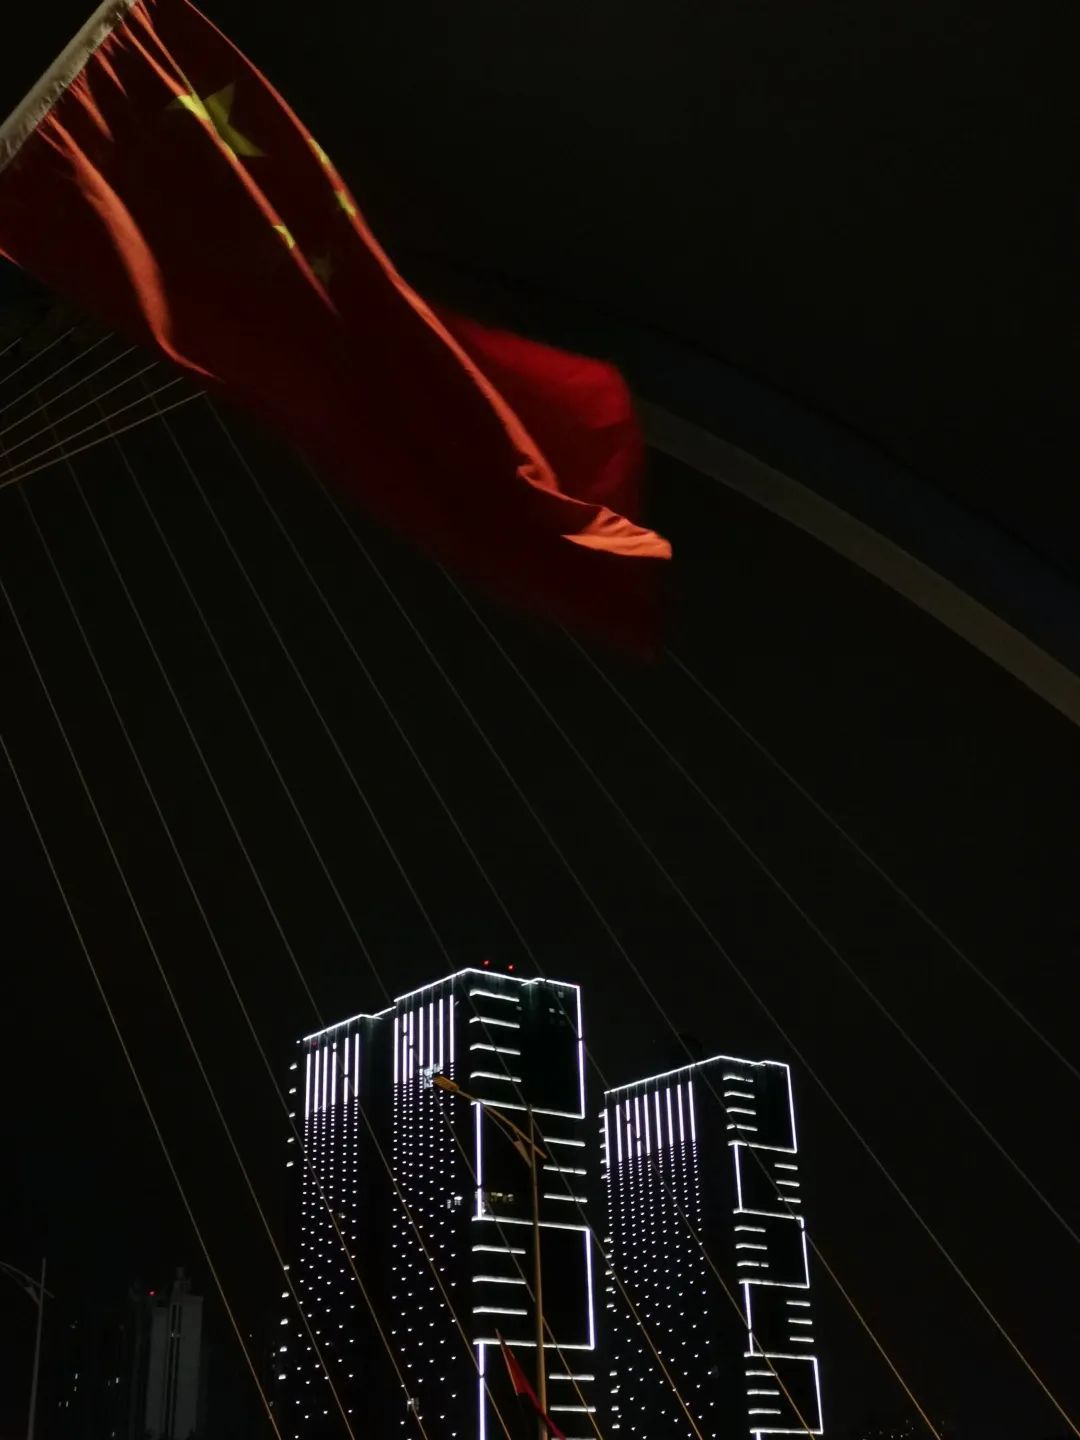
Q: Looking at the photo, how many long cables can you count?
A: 11